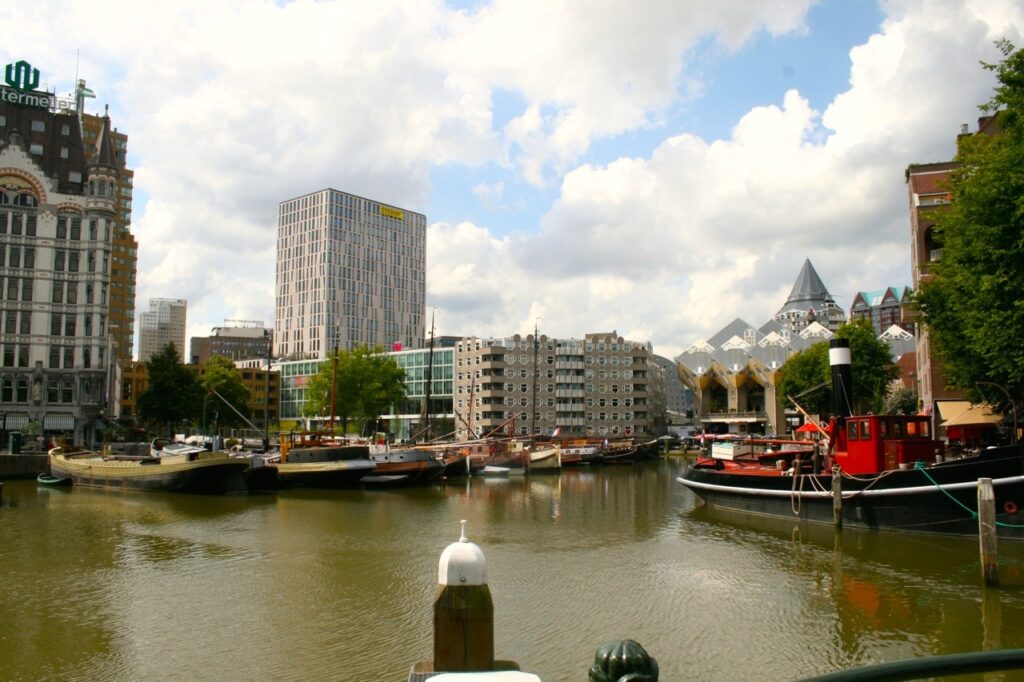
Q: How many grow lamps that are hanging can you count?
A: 0